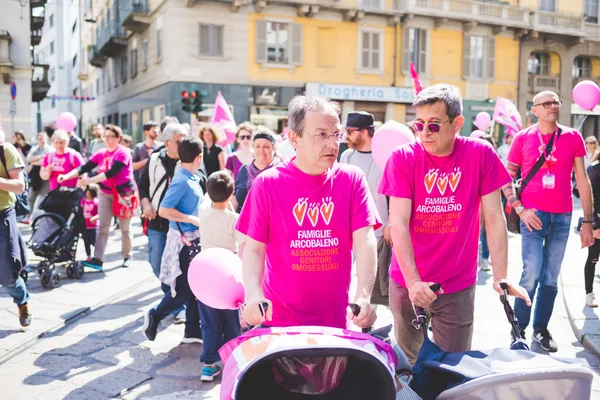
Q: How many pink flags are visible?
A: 3